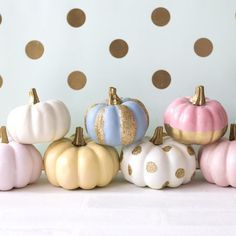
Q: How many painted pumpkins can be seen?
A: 7